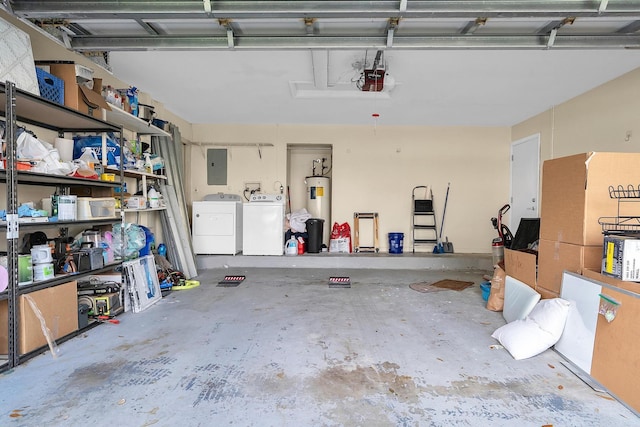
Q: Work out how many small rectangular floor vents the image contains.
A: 2